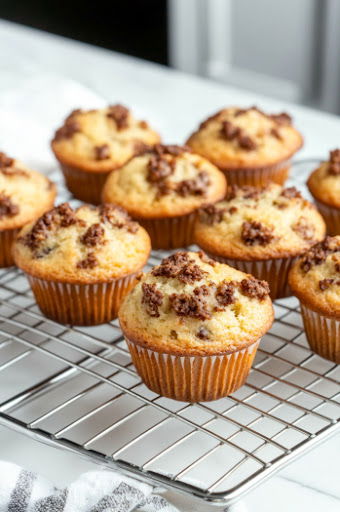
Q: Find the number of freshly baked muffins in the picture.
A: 9